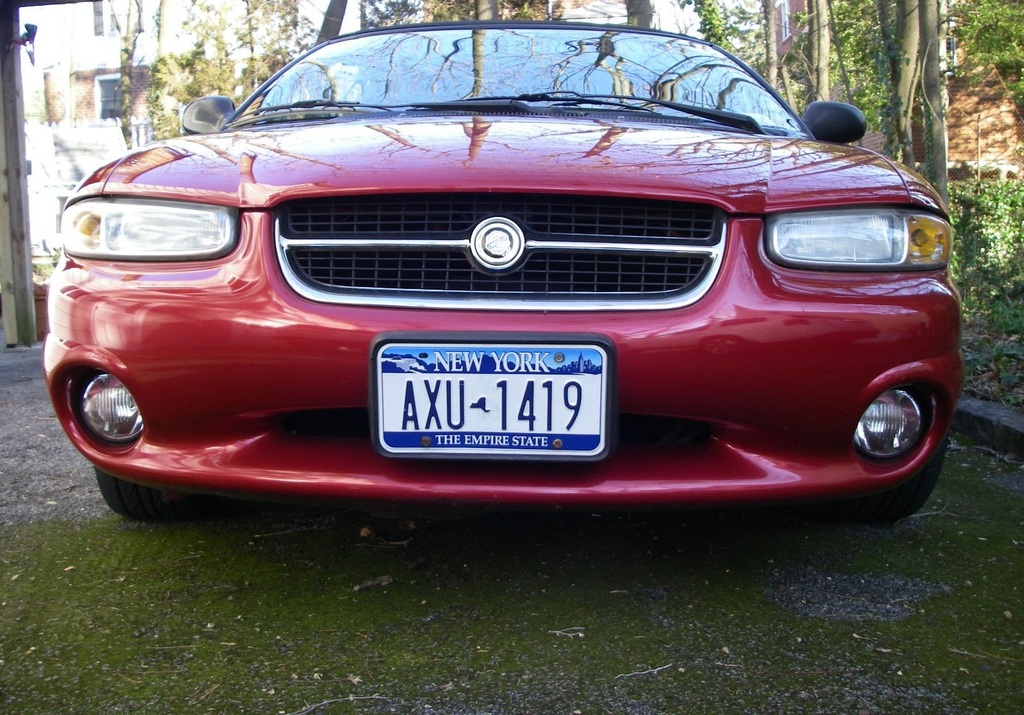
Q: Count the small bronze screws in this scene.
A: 2